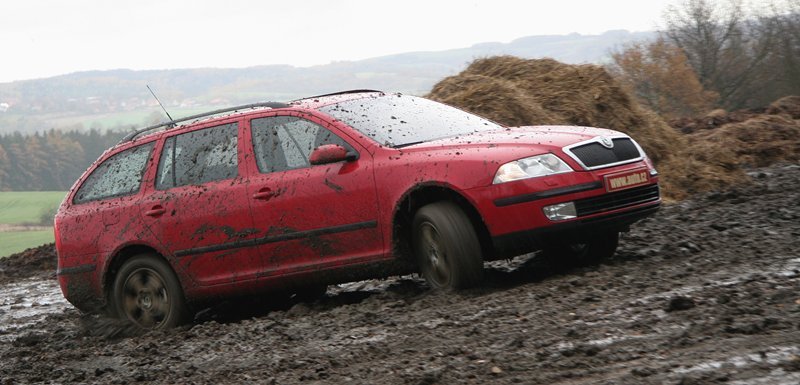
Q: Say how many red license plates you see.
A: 1